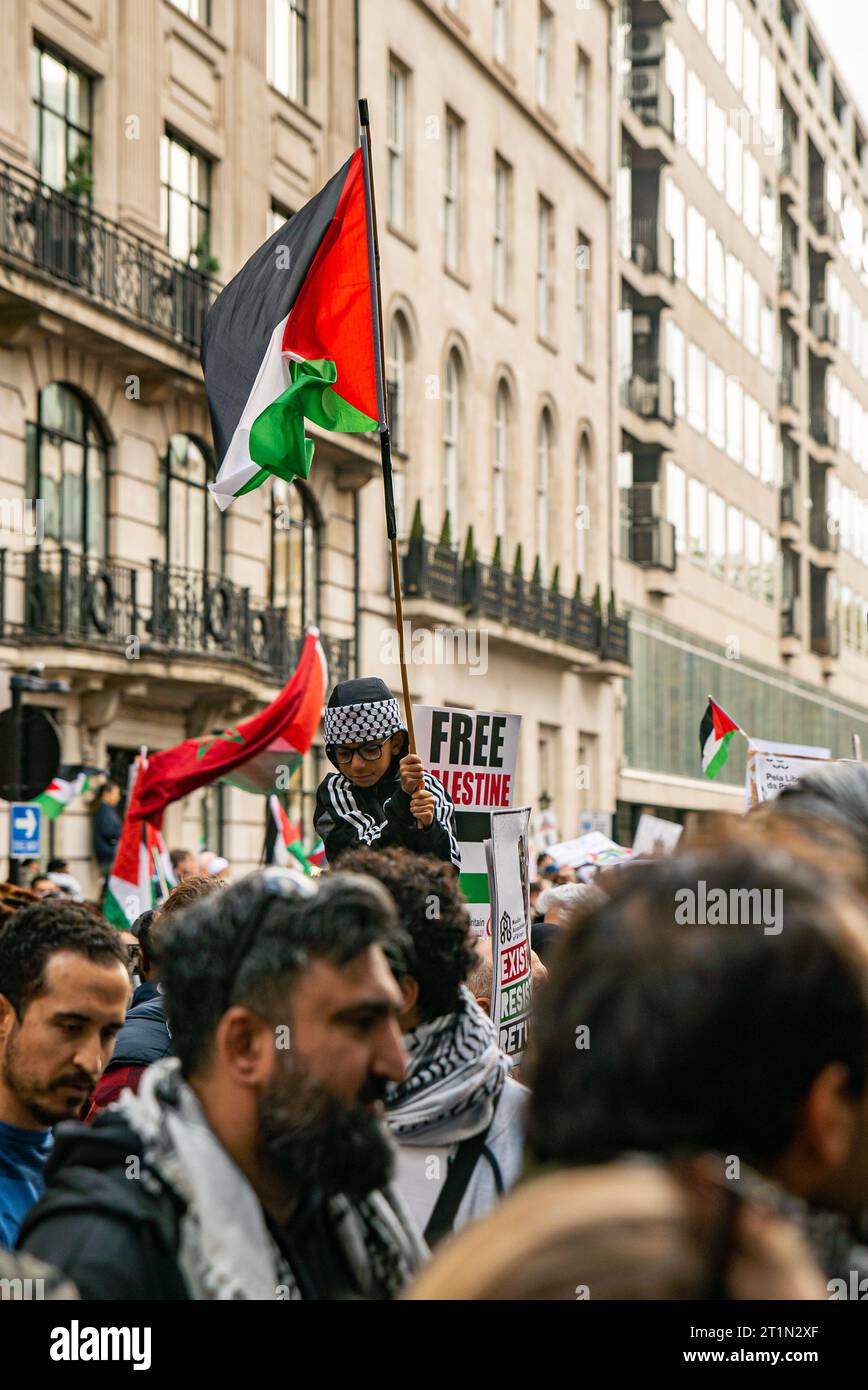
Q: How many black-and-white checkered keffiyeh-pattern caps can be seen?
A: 1